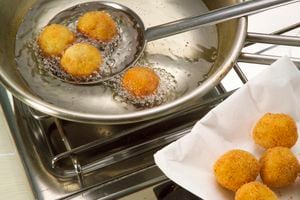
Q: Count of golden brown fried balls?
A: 8